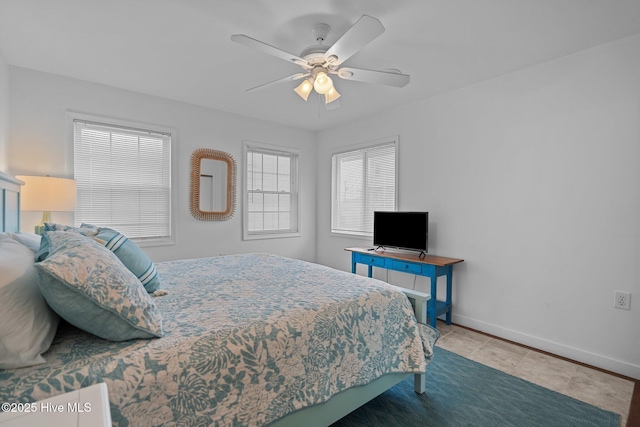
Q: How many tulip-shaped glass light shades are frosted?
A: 3